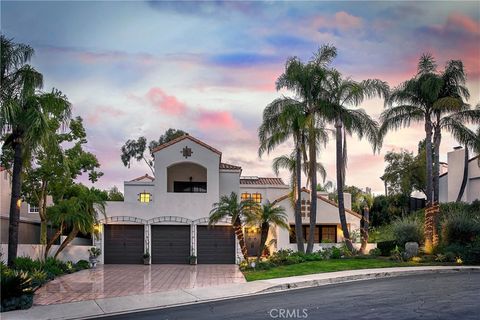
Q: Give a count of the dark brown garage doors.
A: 3